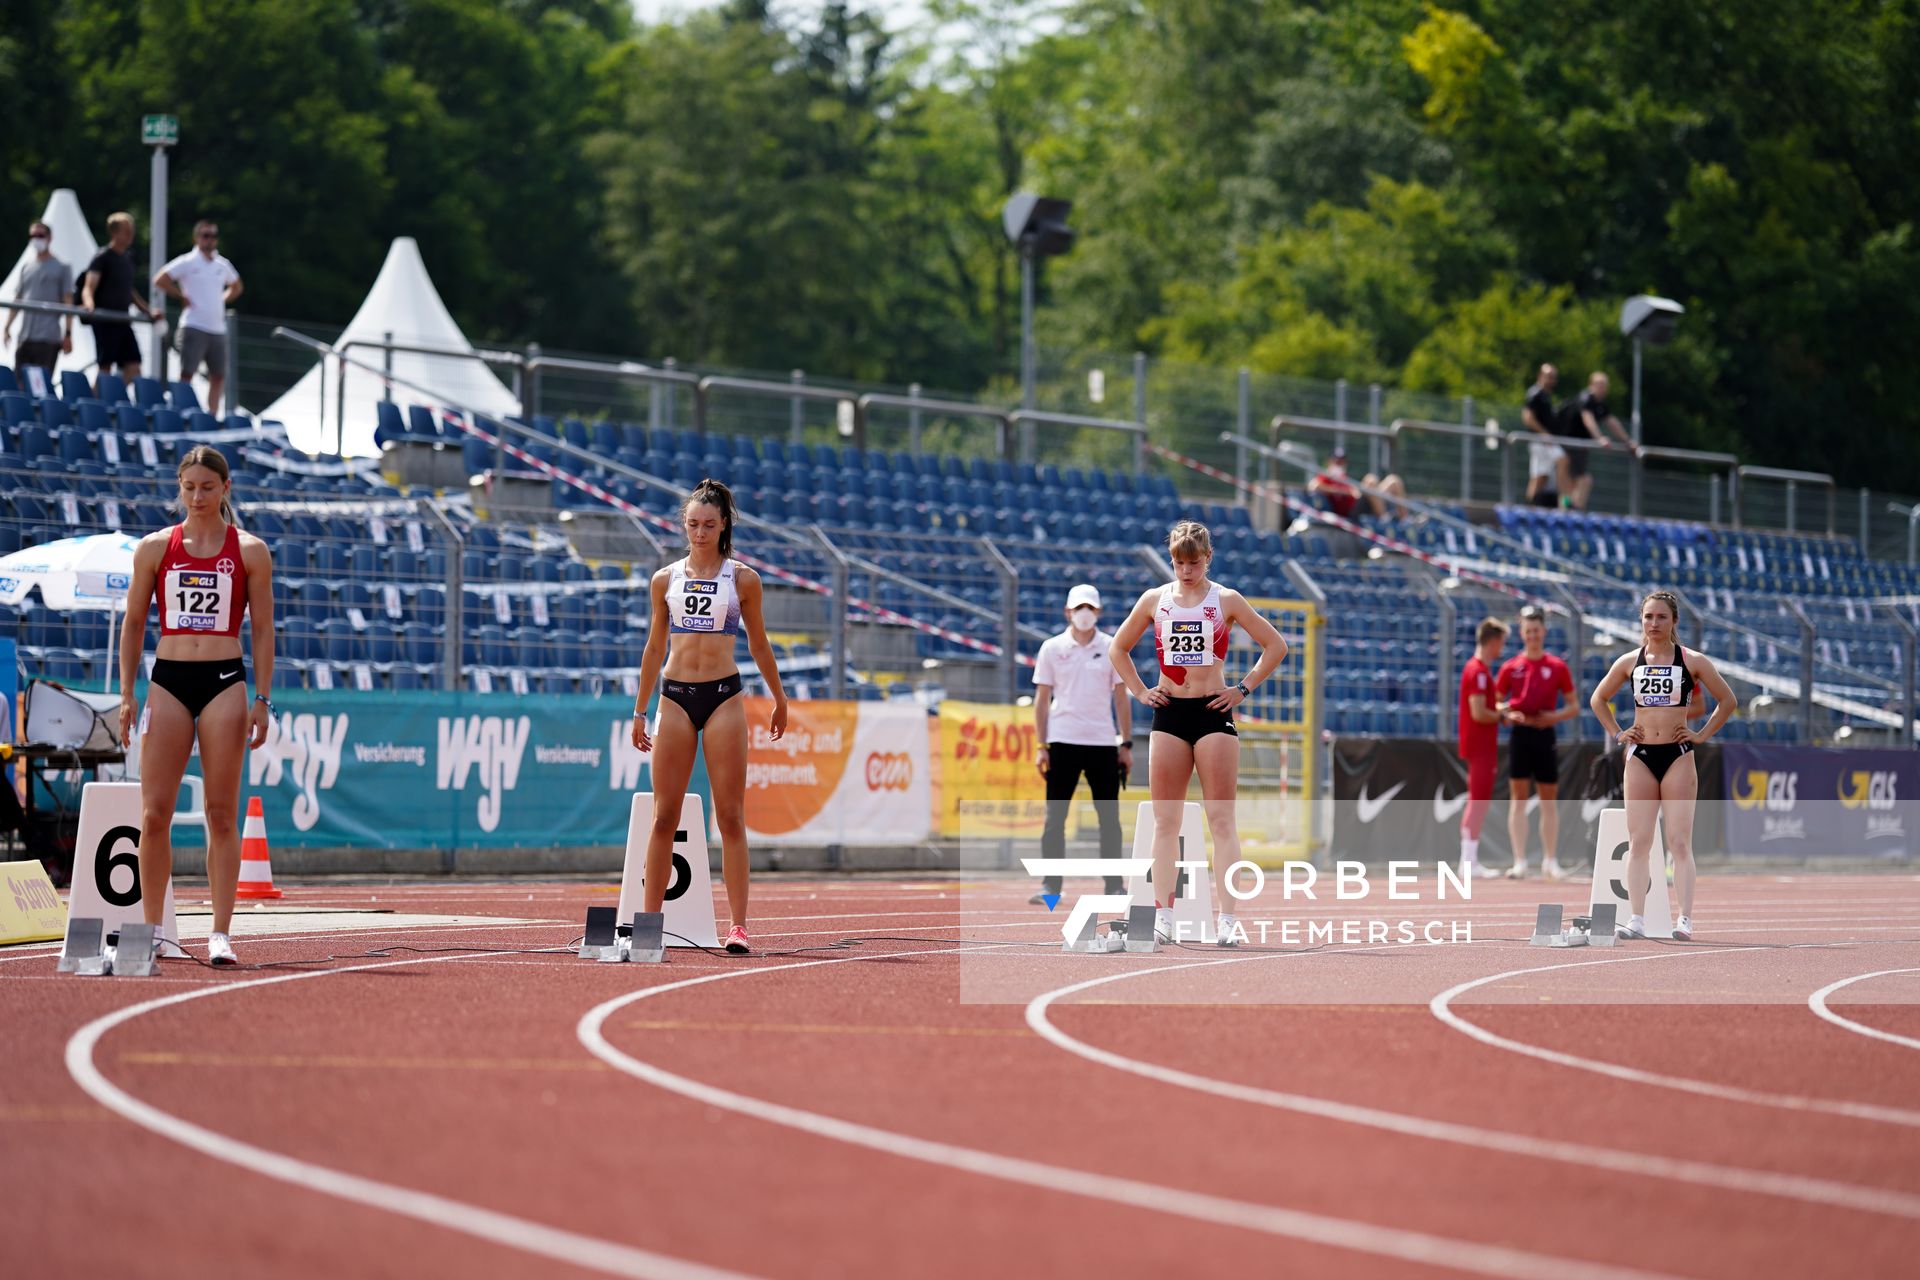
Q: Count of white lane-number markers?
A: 4